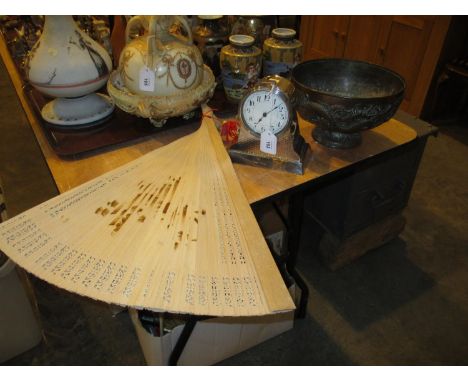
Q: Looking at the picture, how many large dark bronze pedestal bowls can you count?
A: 1